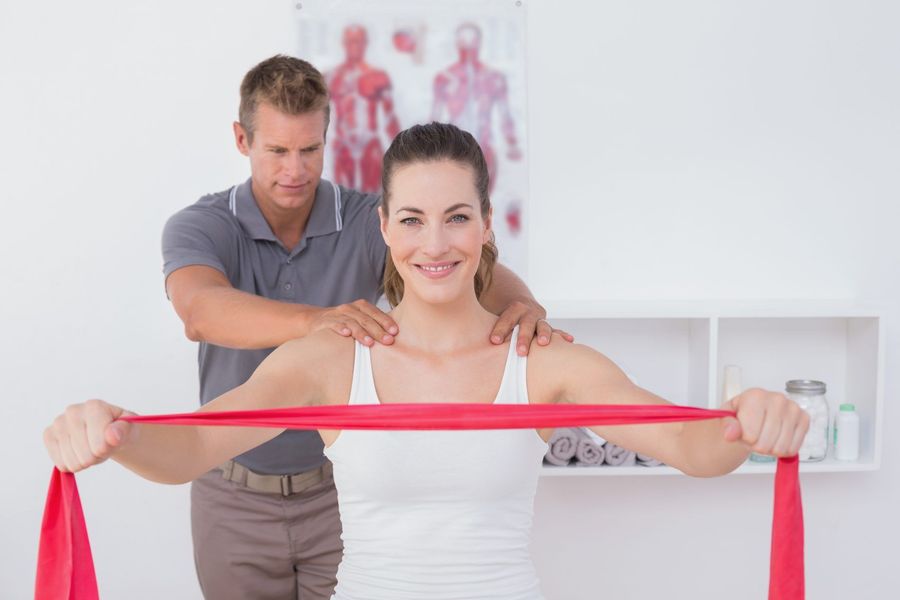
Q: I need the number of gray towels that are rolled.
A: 4